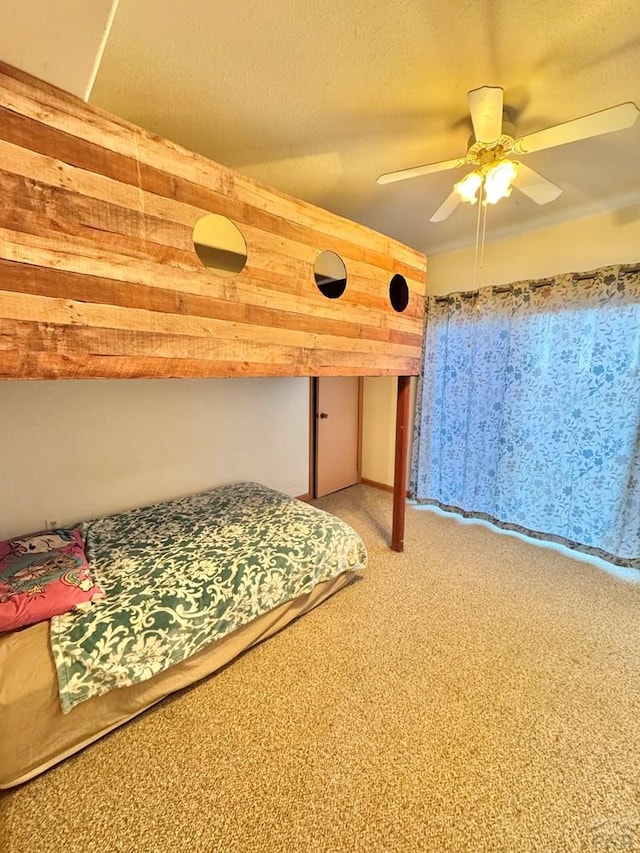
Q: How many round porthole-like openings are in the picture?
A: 3